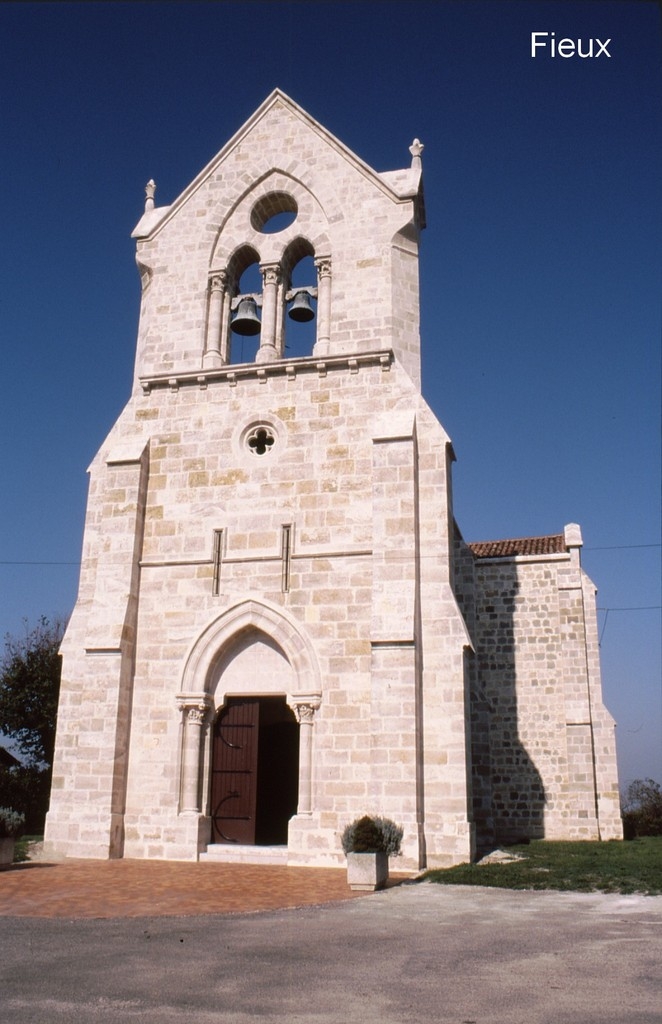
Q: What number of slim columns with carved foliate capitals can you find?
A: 5